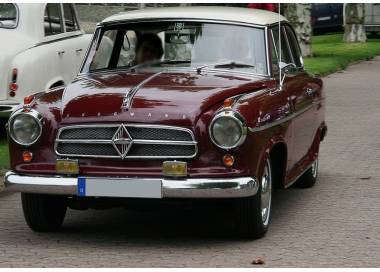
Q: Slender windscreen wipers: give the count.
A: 2